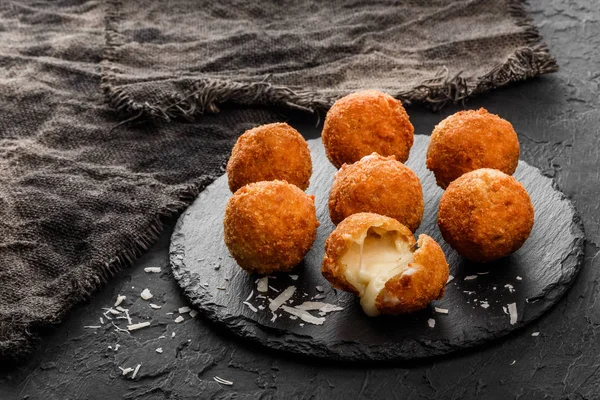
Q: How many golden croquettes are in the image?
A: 7